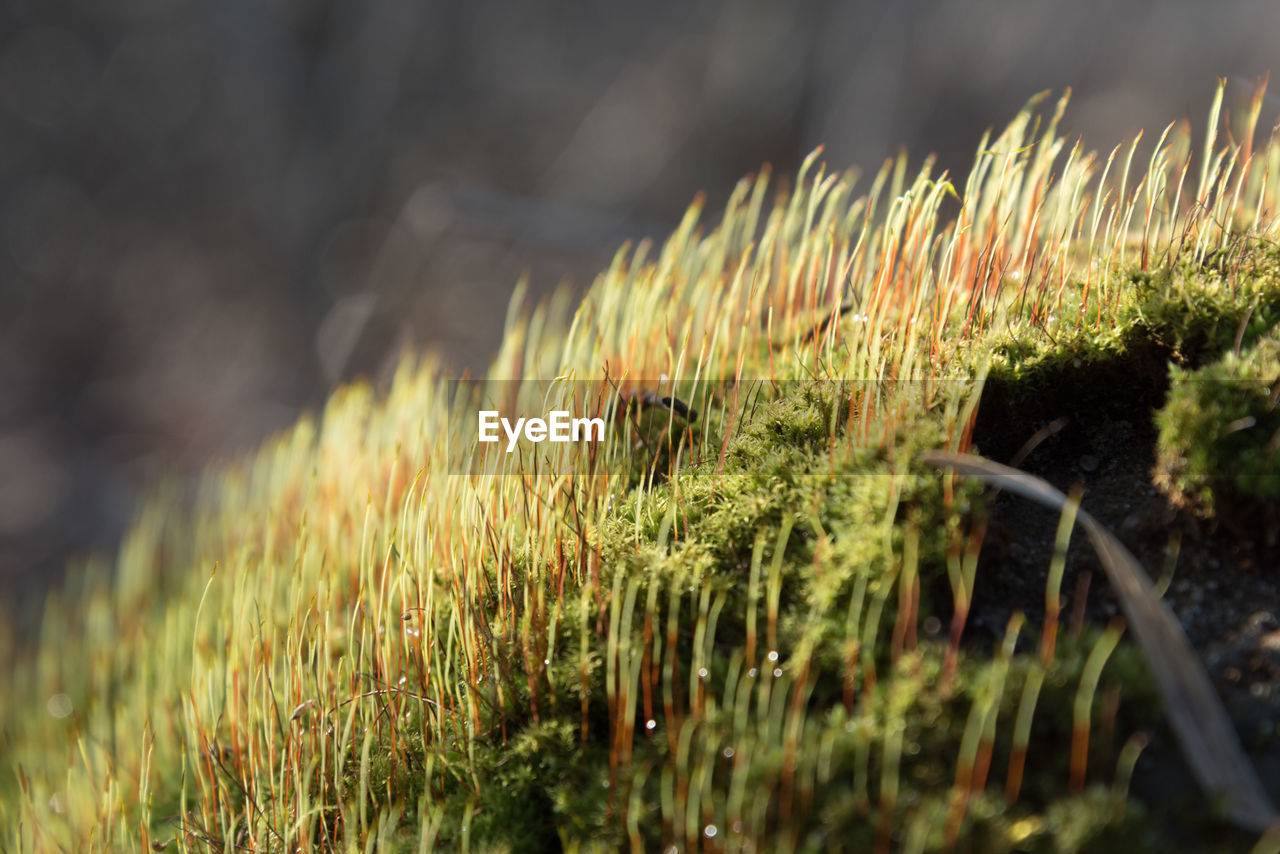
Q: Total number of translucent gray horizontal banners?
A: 1